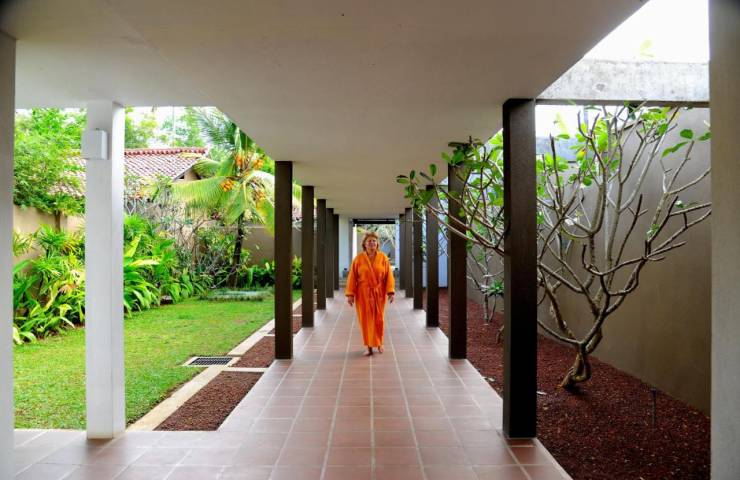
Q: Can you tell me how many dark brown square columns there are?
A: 11